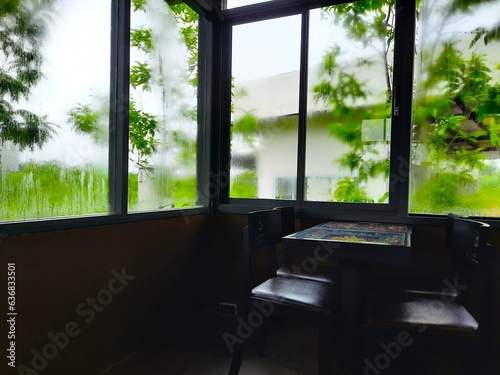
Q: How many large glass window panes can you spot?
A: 5